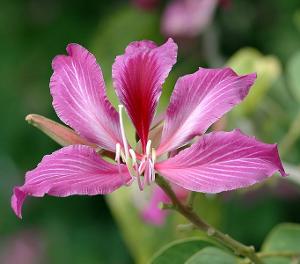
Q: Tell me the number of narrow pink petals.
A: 5